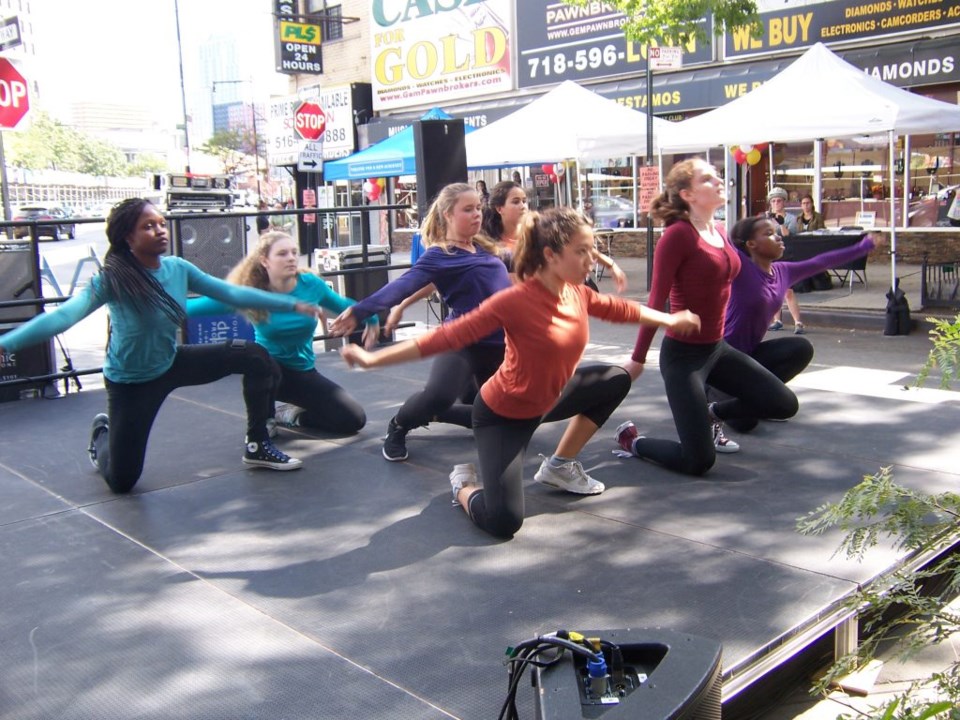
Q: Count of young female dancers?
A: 7